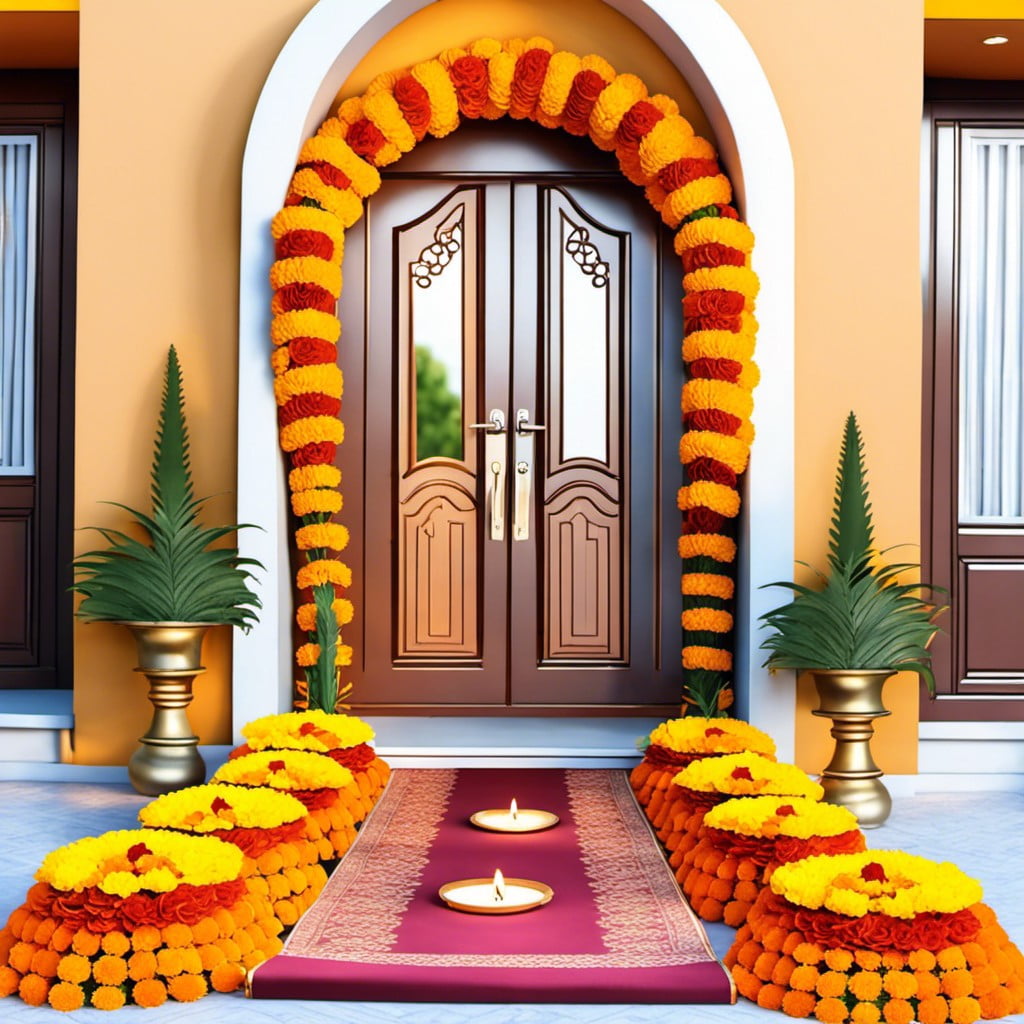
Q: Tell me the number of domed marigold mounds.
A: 8